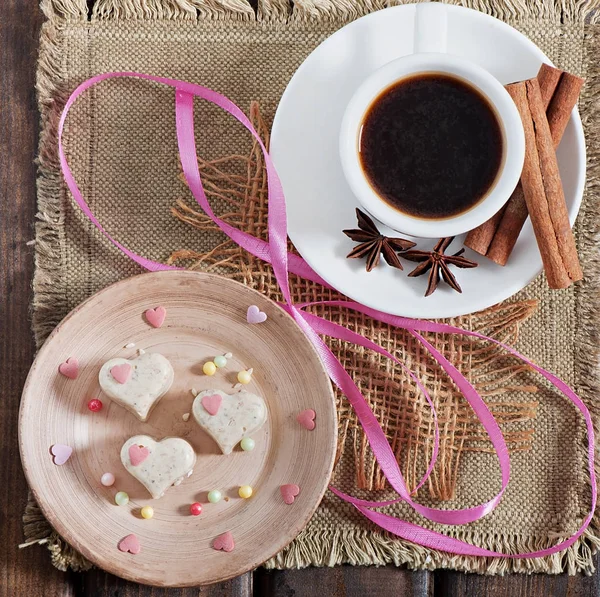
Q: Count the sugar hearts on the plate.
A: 11